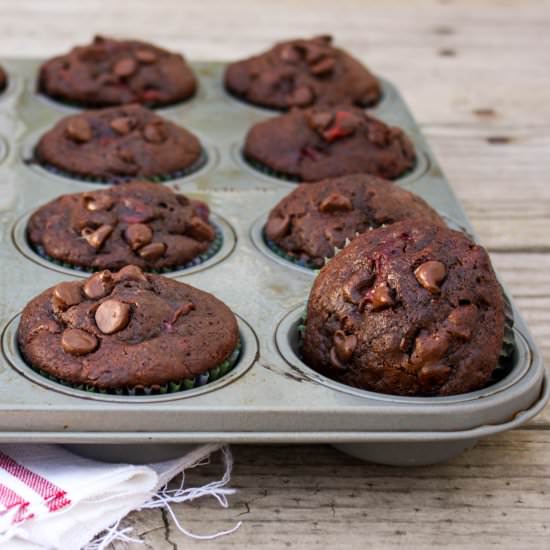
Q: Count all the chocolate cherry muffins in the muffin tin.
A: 8